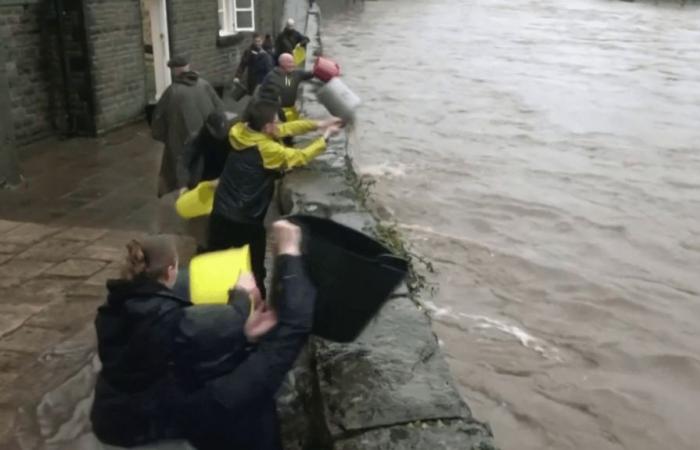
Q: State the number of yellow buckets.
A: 3